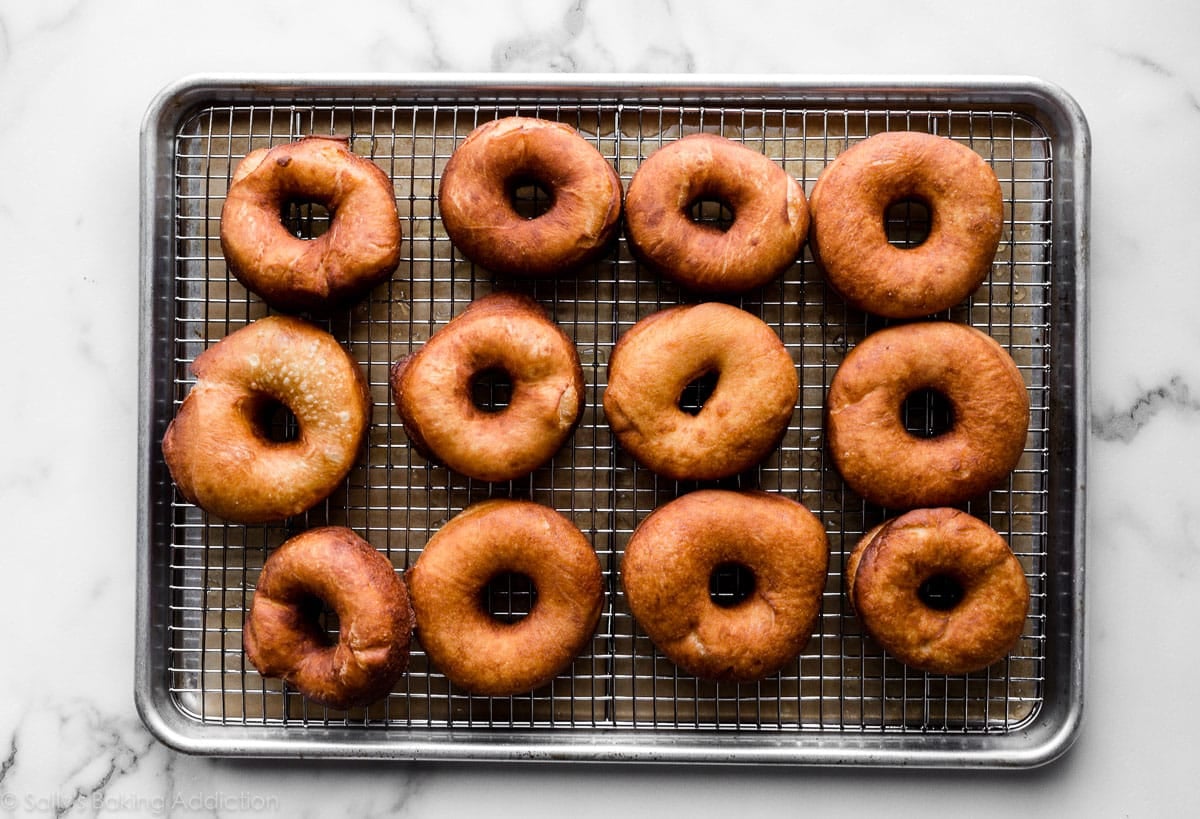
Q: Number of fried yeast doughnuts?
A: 12